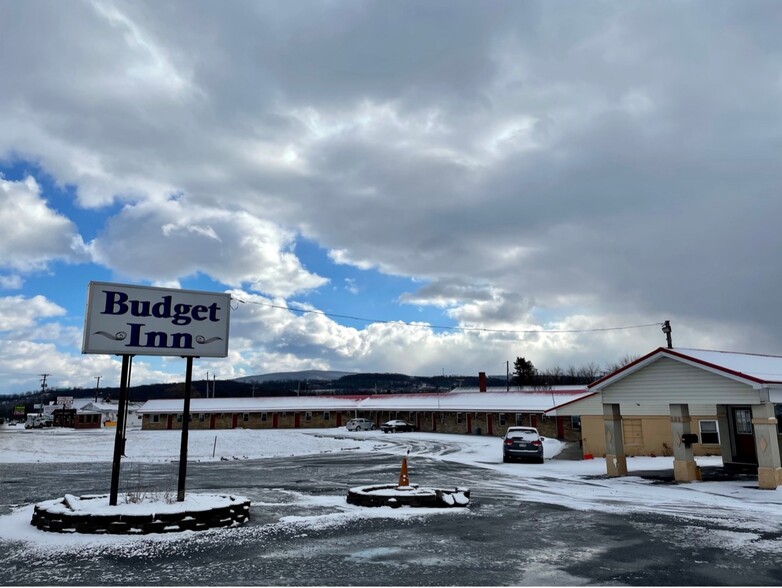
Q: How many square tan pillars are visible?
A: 3